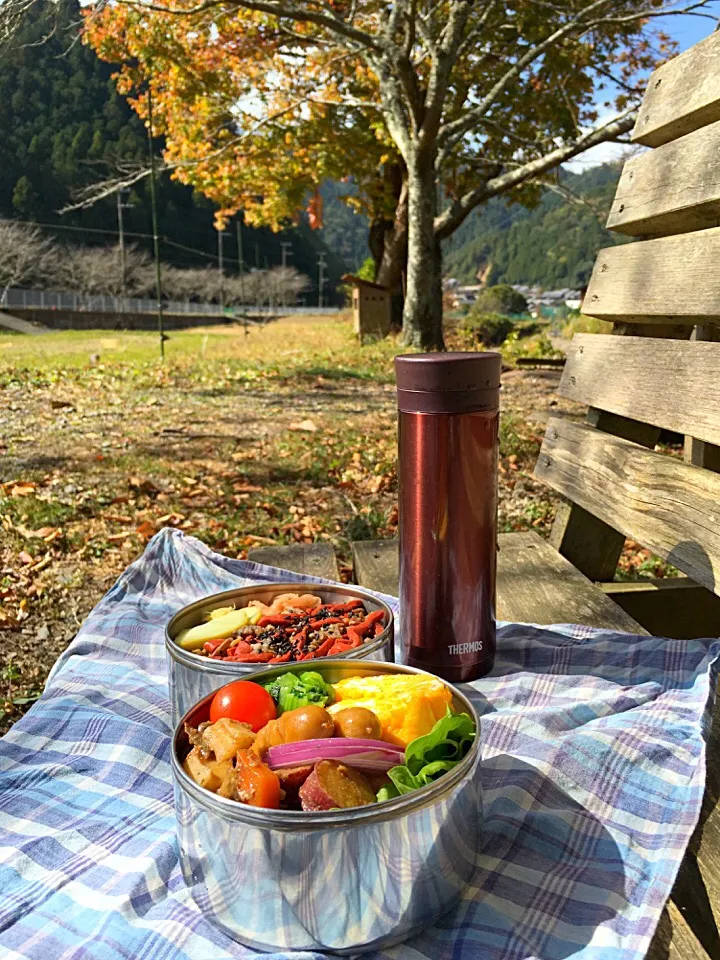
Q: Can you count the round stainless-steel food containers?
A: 2